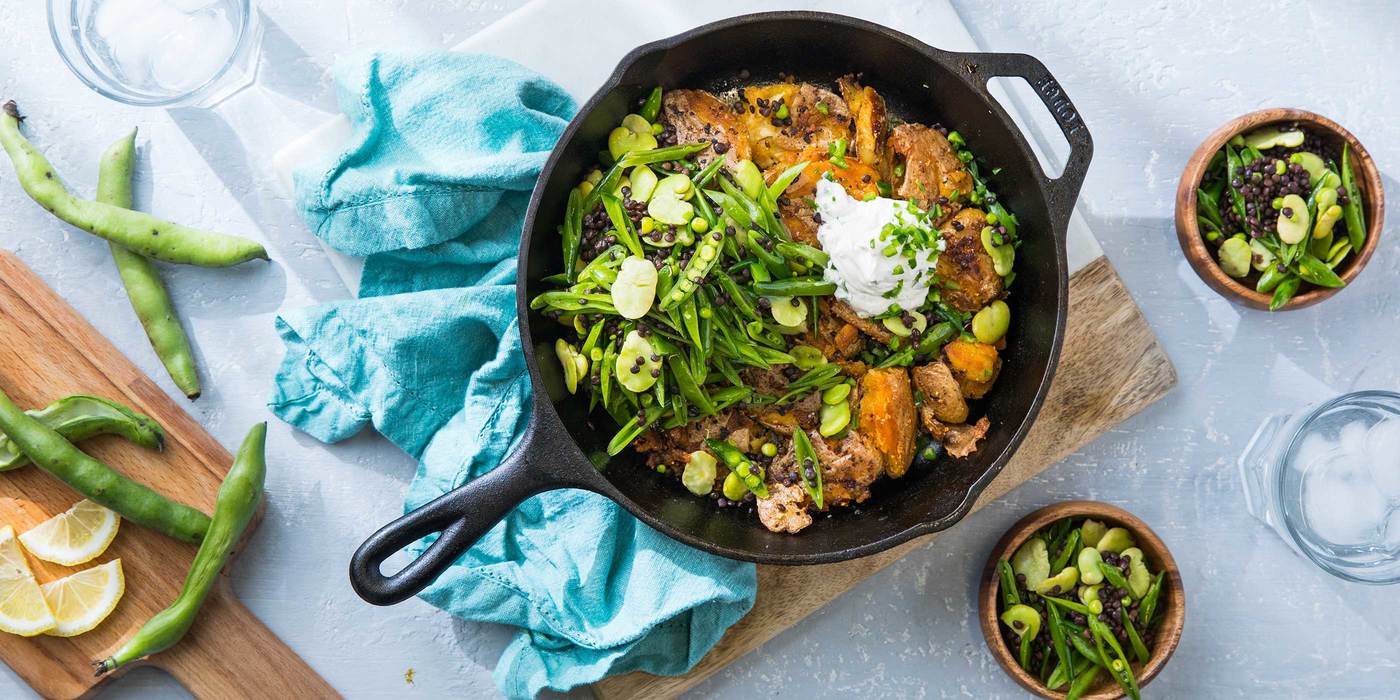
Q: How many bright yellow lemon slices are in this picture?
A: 3